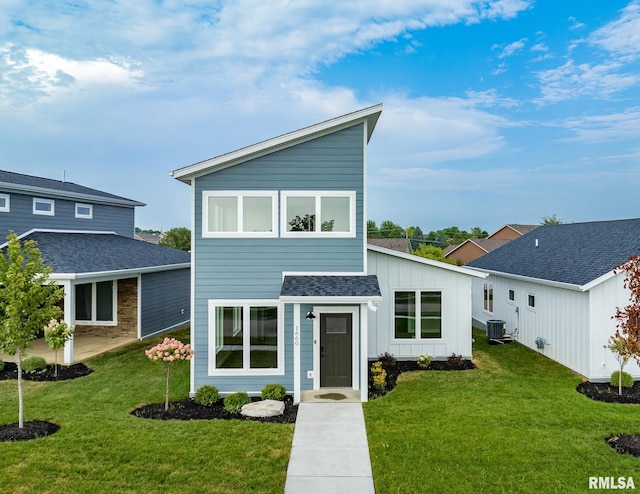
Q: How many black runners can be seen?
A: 0